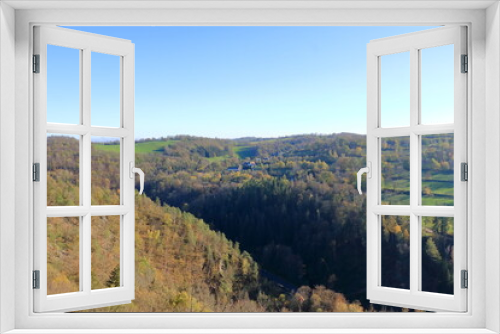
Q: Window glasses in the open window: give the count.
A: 12